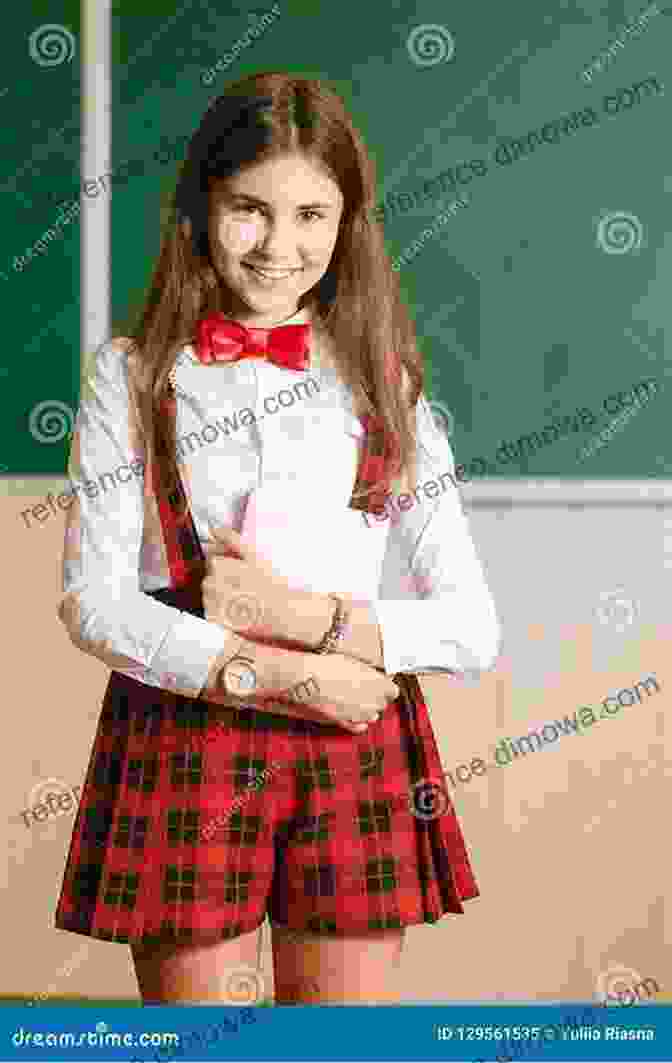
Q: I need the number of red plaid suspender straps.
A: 2